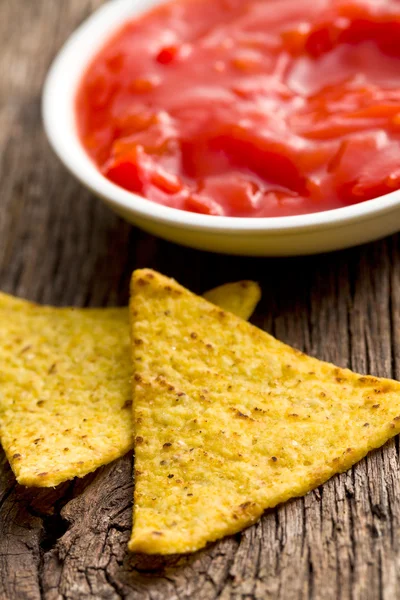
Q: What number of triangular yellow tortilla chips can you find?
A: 2